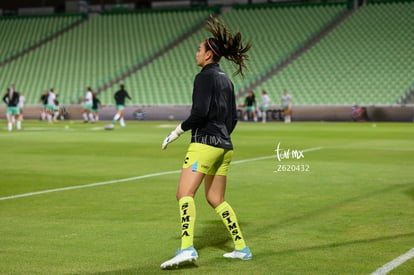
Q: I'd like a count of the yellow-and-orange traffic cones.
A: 0